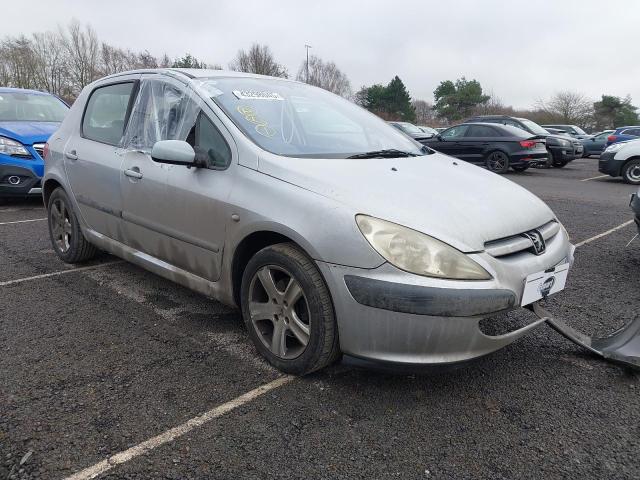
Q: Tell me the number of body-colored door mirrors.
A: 1